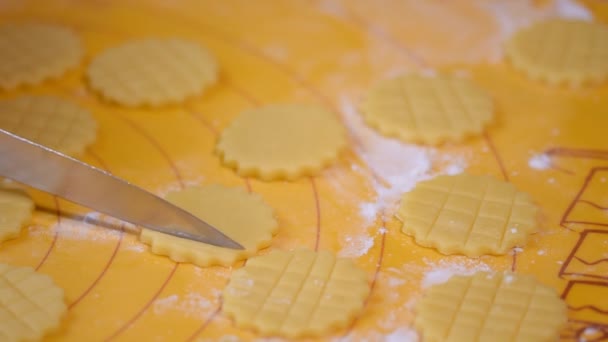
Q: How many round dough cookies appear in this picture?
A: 12